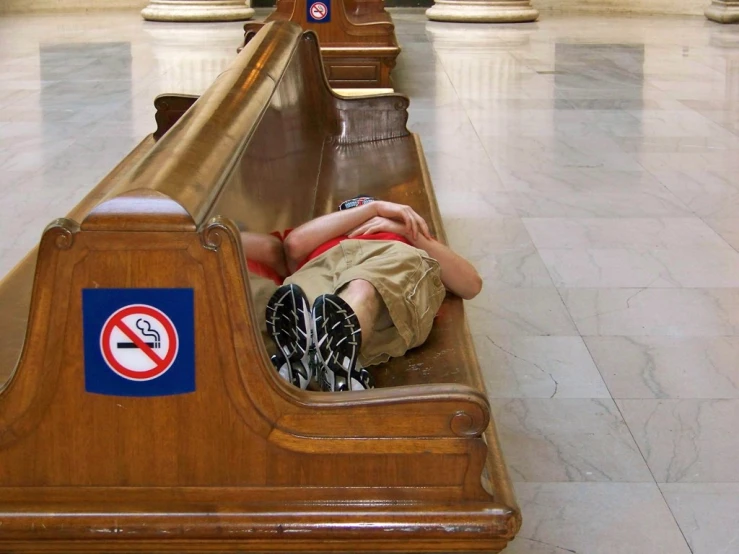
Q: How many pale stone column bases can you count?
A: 3